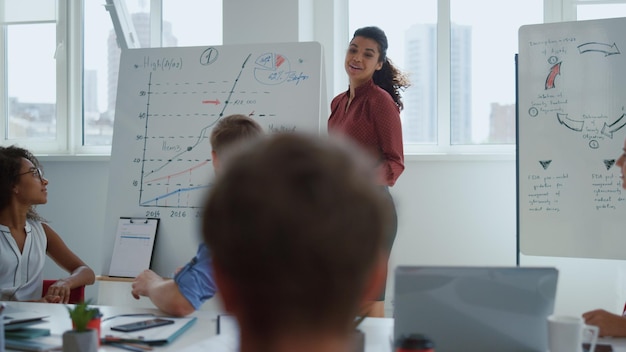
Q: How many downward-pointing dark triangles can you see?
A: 2